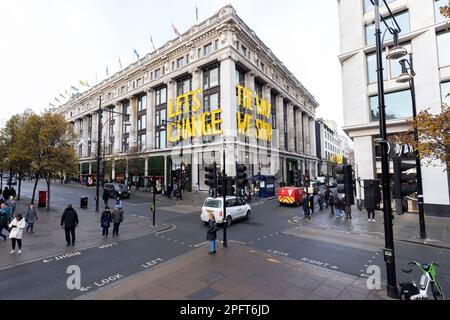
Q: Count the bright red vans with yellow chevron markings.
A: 1